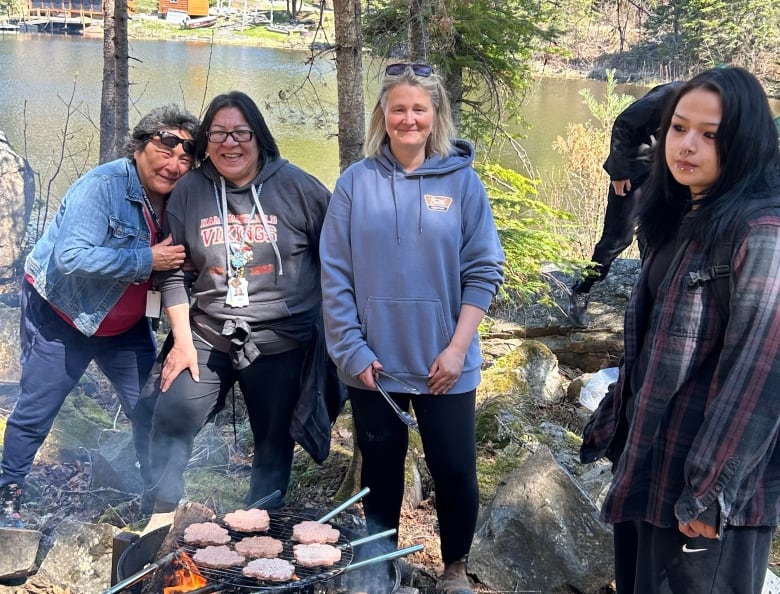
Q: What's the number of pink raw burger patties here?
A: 7